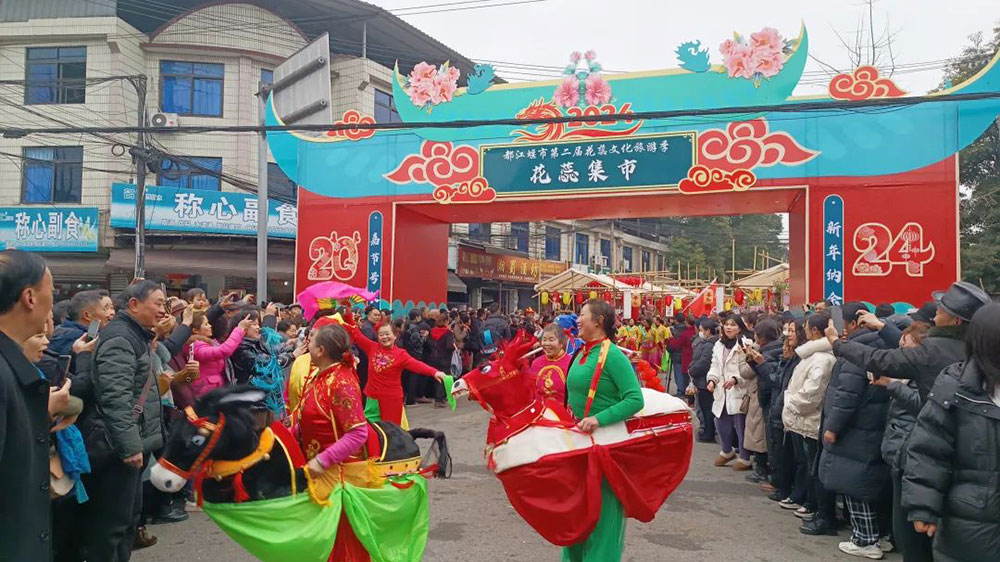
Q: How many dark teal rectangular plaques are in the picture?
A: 3